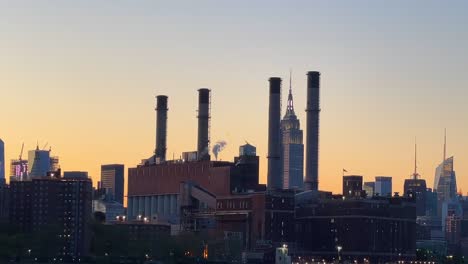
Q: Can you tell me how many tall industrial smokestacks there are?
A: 4